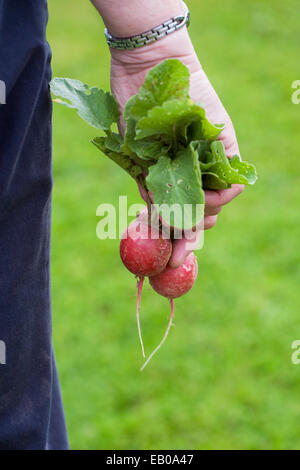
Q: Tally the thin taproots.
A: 2